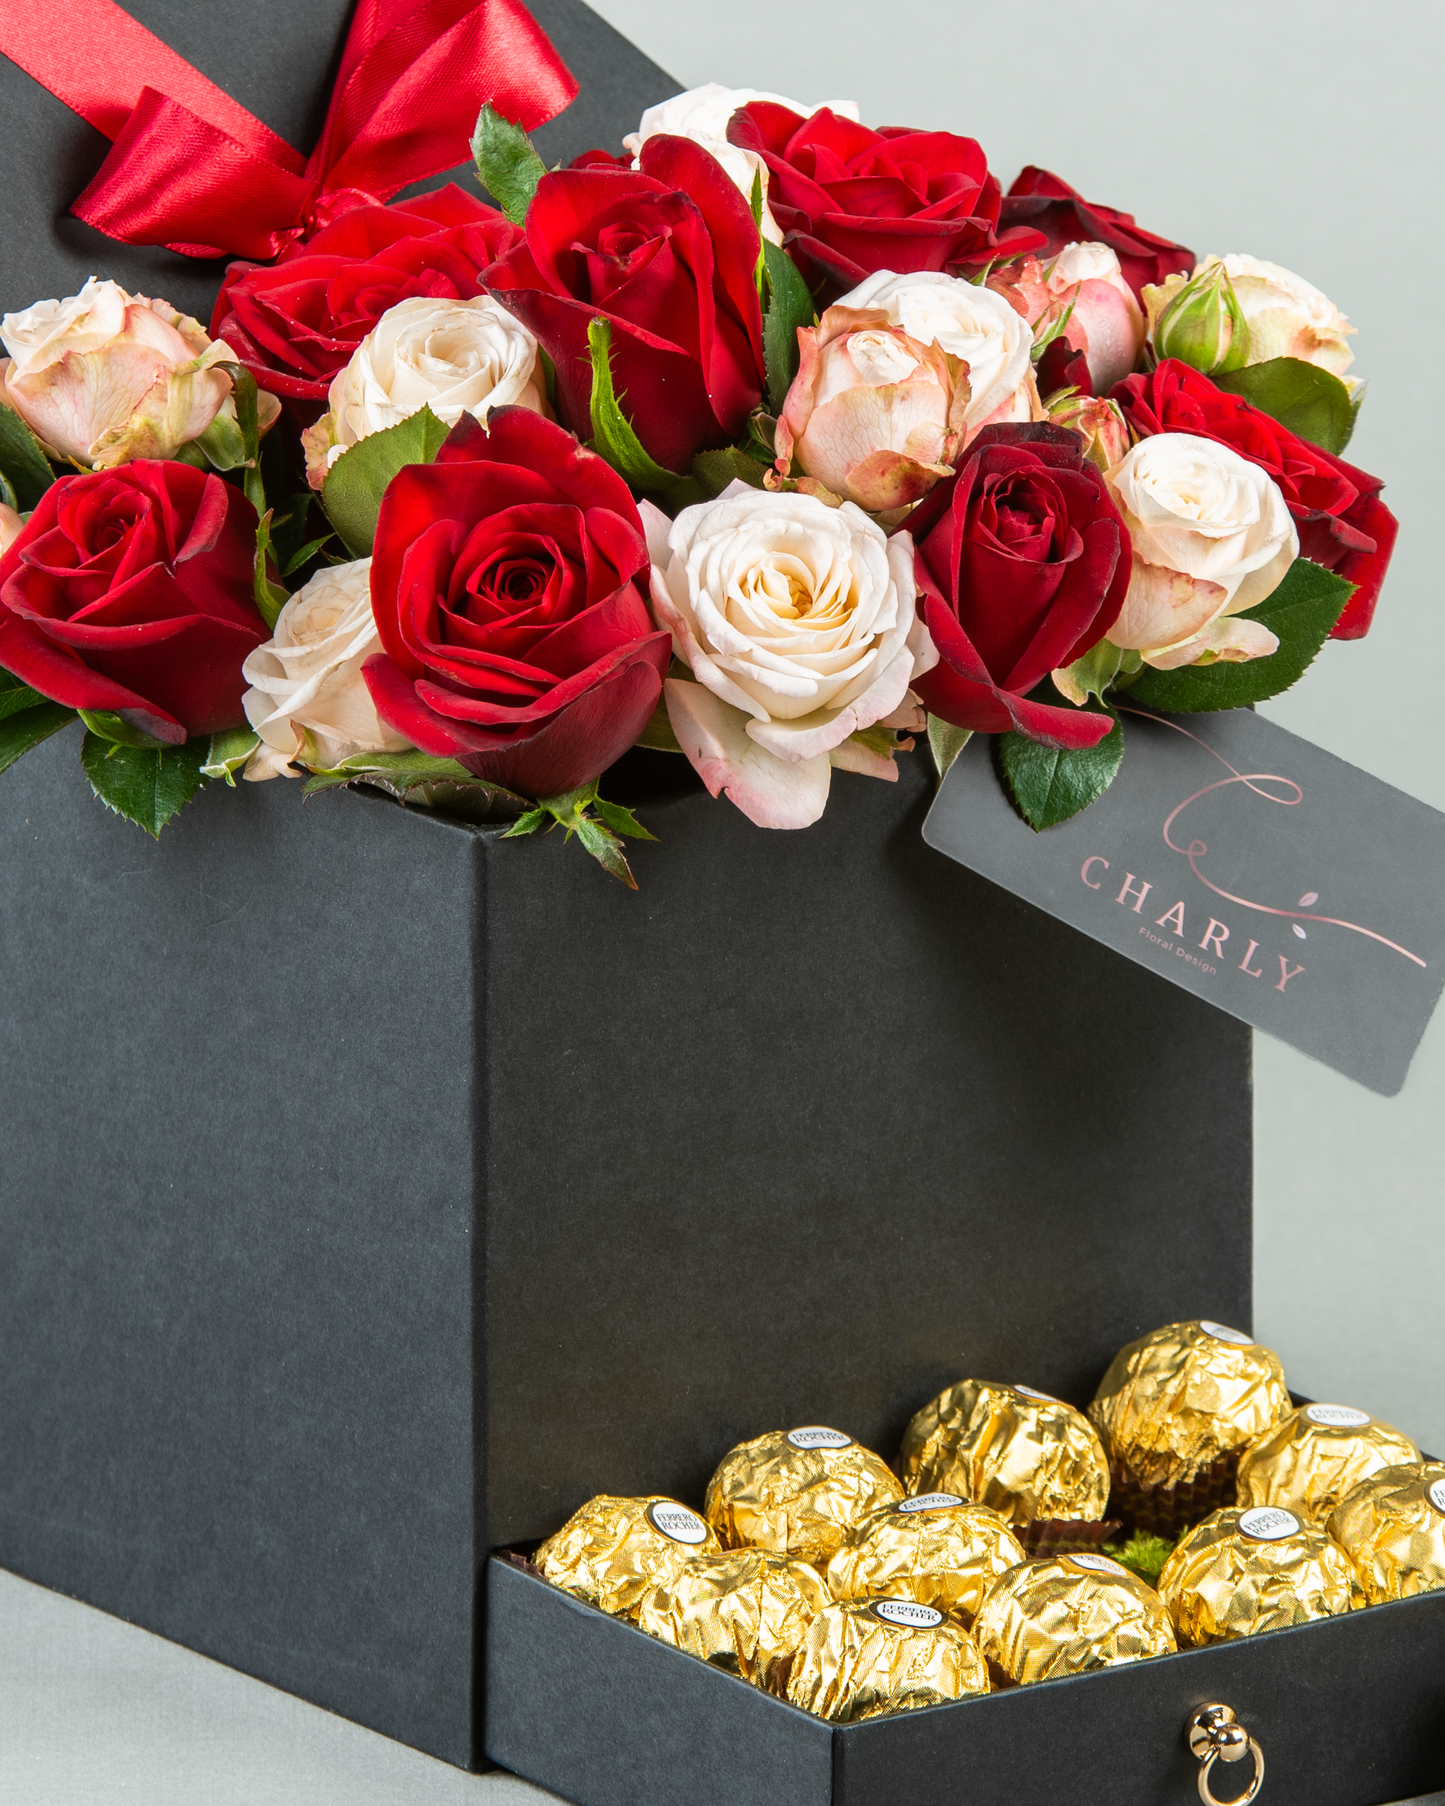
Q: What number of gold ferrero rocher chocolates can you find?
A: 11